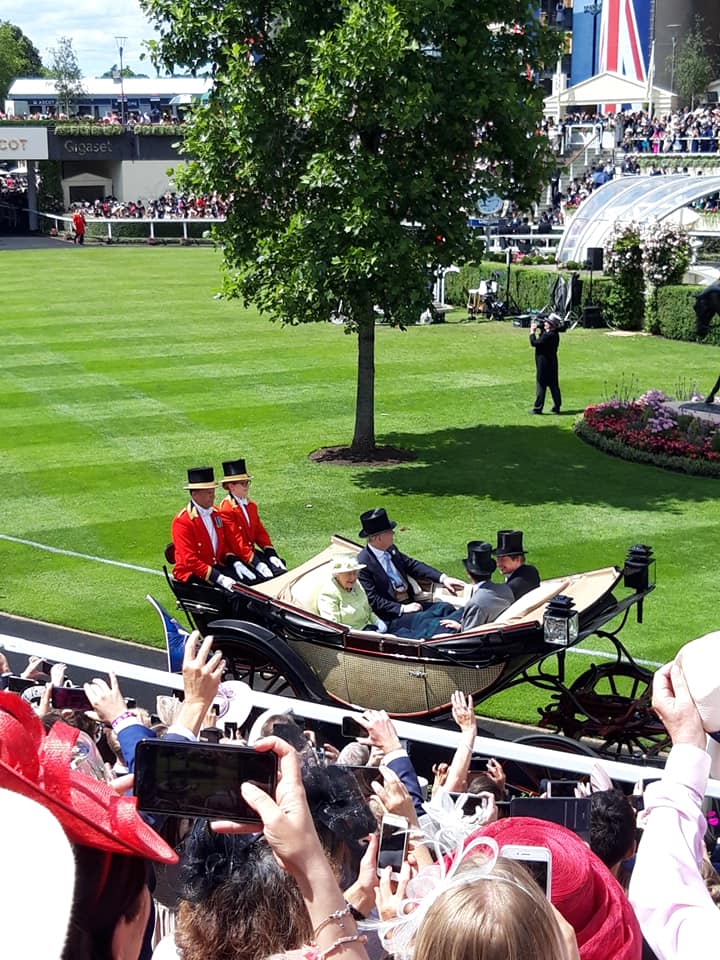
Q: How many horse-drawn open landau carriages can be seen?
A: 1